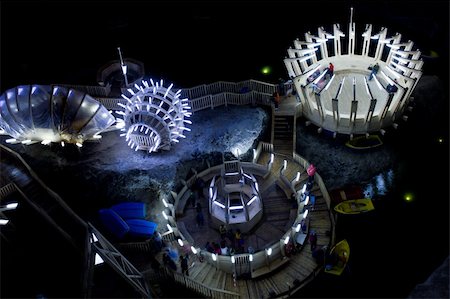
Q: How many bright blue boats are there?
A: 3